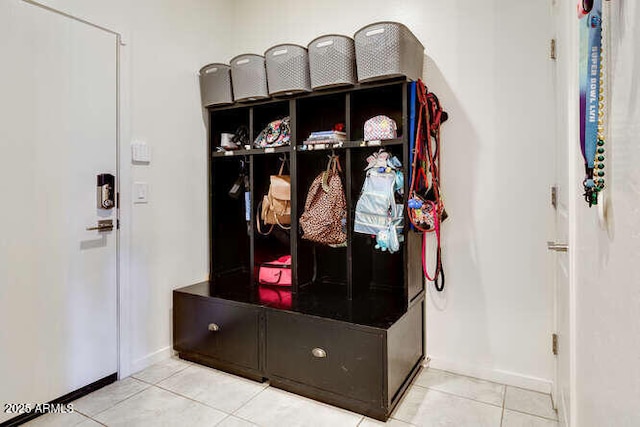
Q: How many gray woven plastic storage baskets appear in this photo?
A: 5